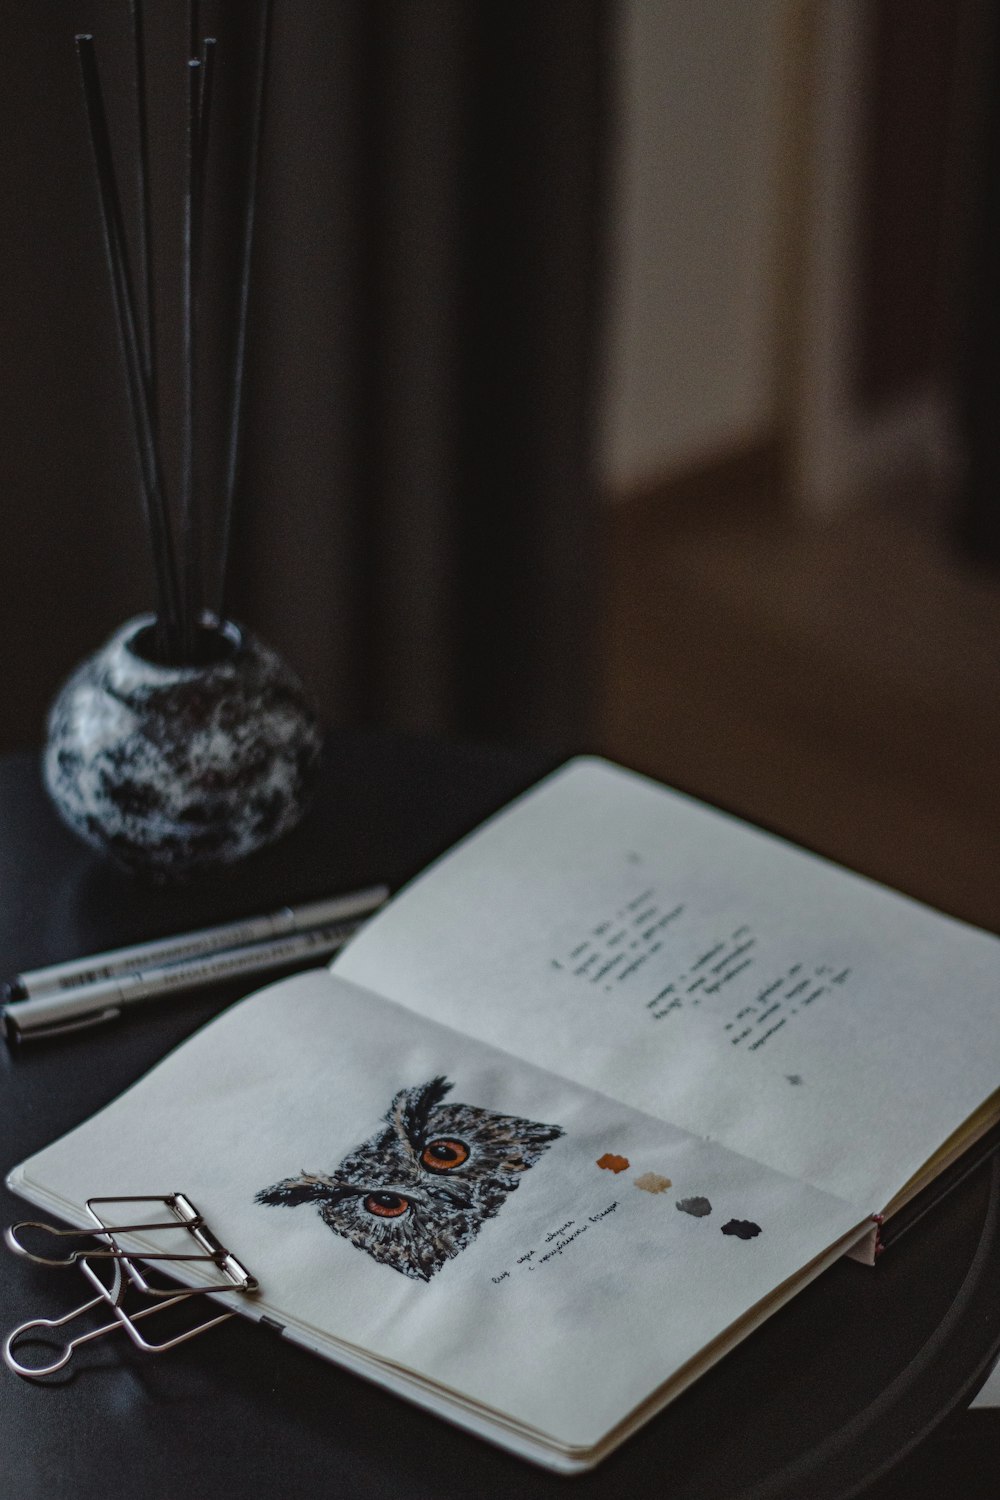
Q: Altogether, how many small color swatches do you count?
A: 4